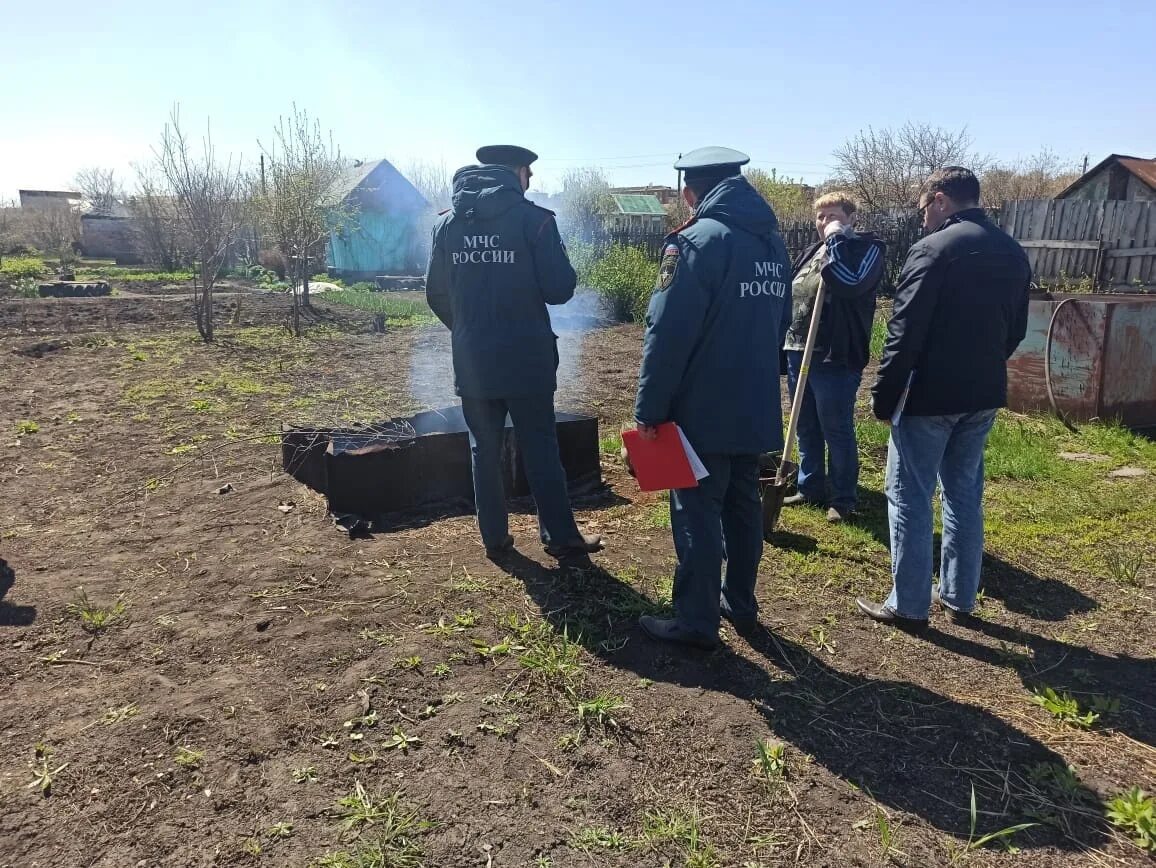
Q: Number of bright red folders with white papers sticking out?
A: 1